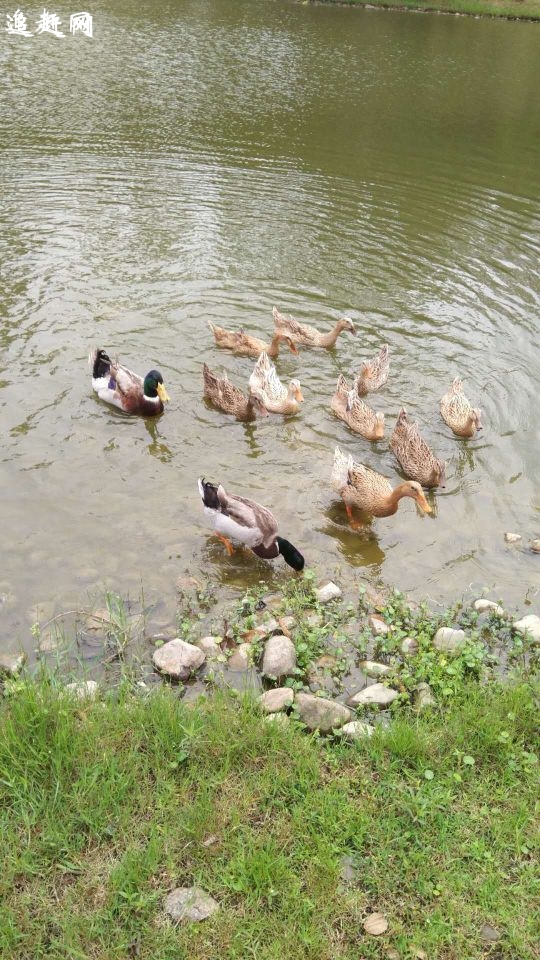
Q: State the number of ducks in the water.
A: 11